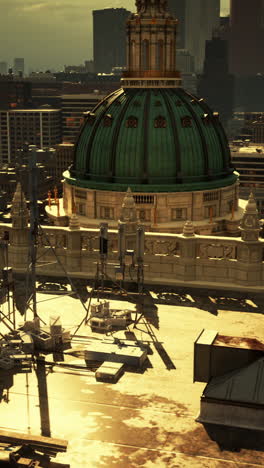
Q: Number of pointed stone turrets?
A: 3